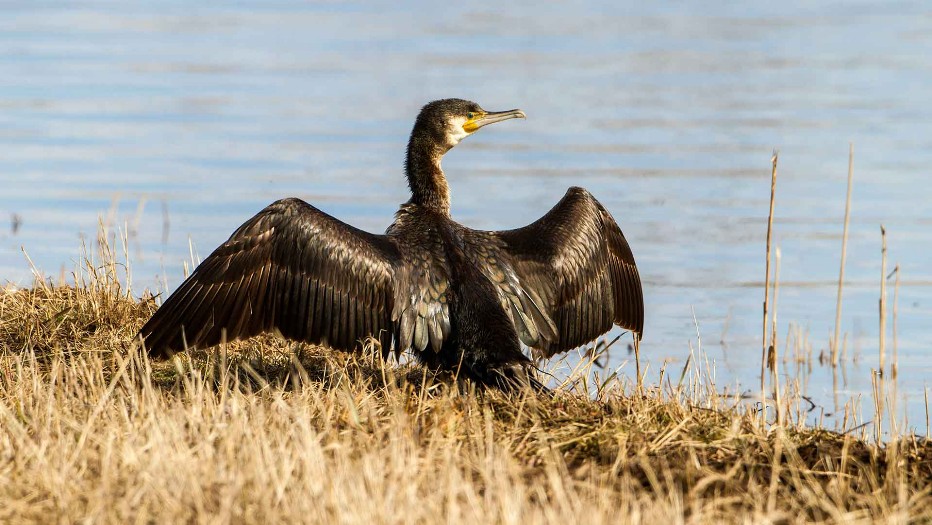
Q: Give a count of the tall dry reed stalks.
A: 5